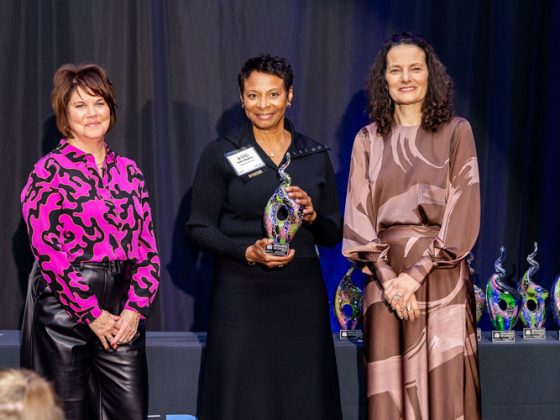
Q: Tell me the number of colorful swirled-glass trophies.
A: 6